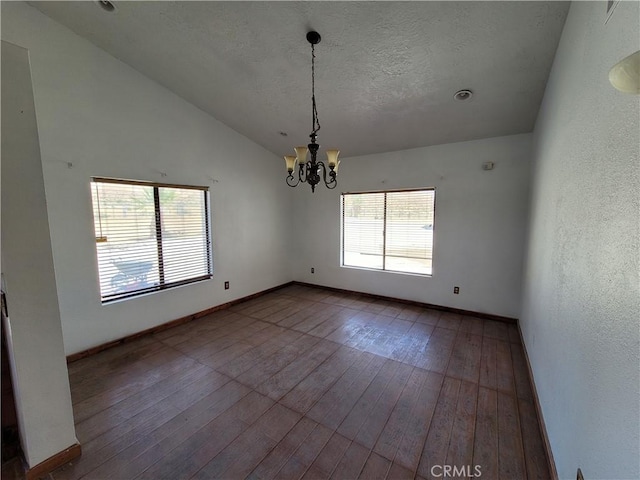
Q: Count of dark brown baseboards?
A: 4